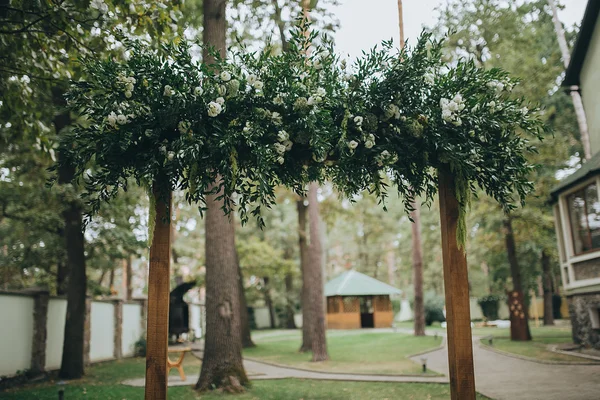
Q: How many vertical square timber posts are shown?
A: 2